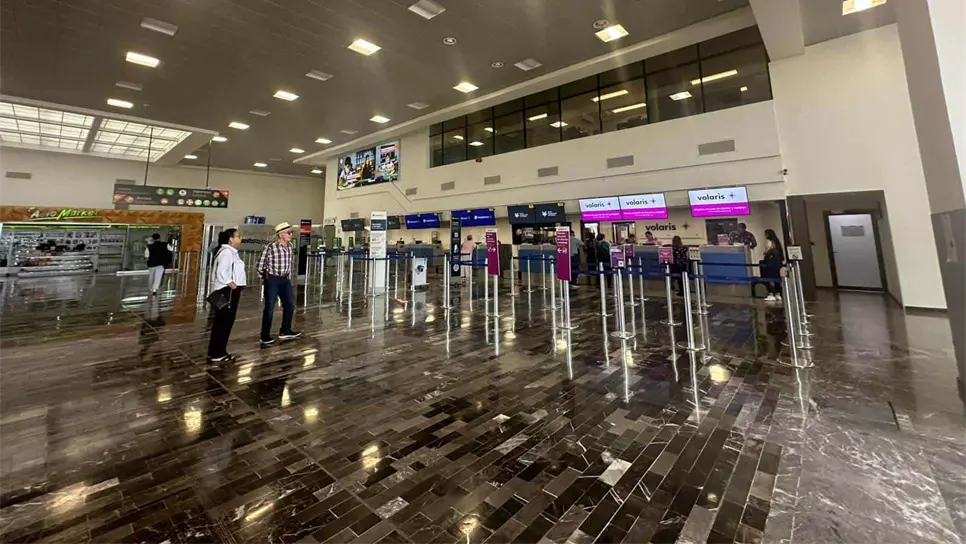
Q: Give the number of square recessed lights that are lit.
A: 15